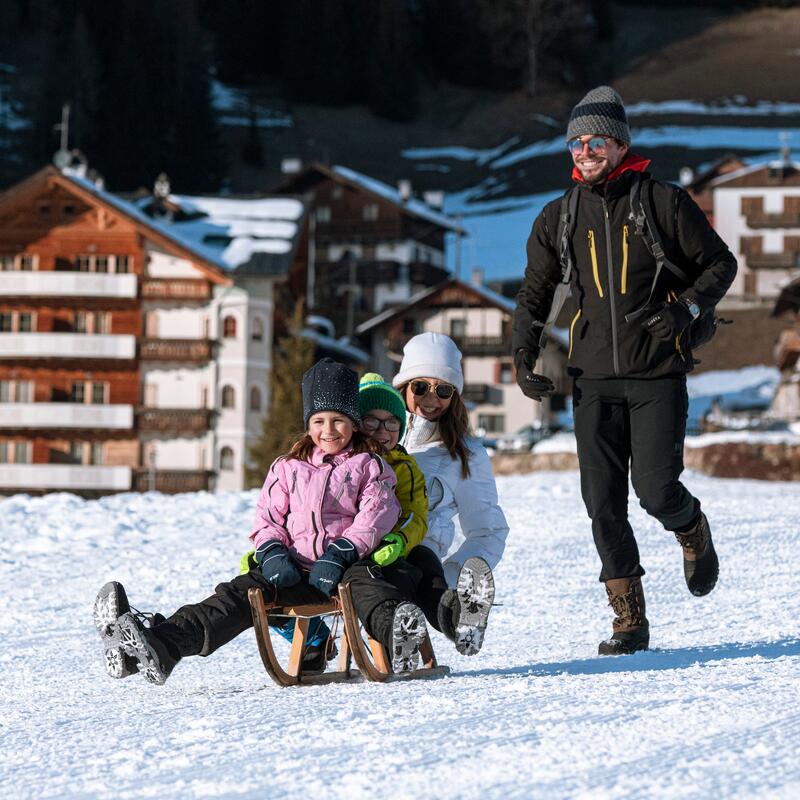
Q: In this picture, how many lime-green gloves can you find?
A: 2